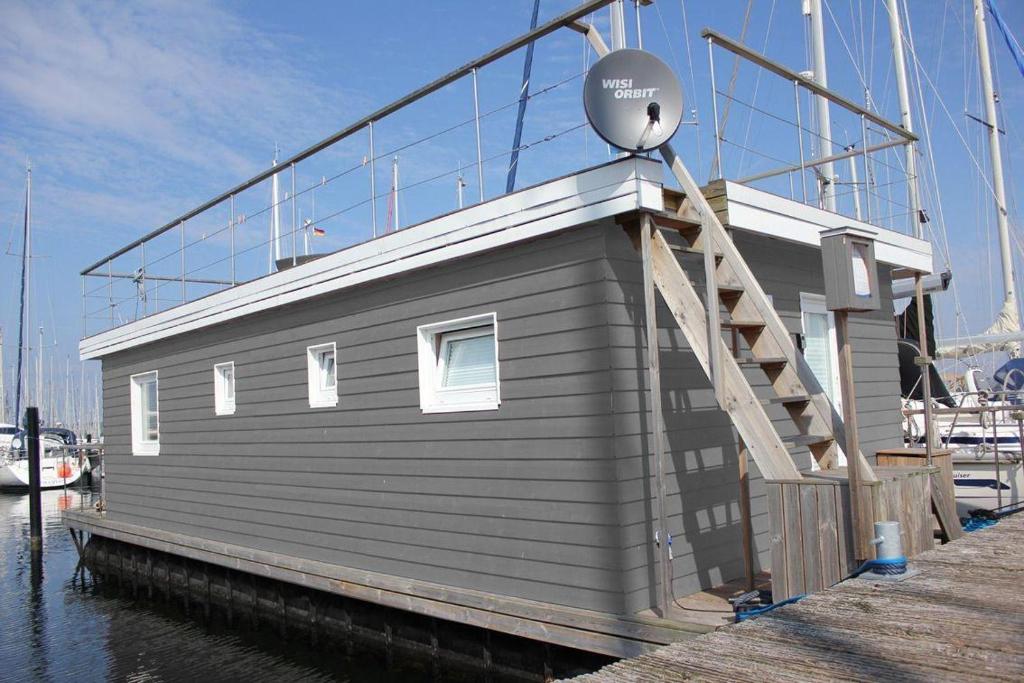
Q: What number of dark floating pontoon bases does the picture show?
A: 1